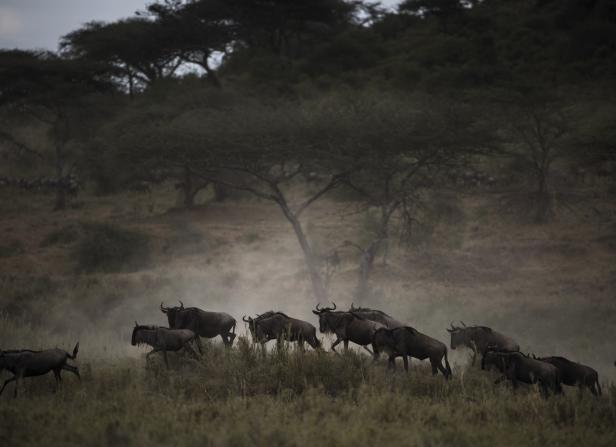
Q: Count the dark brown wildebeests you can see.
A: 10